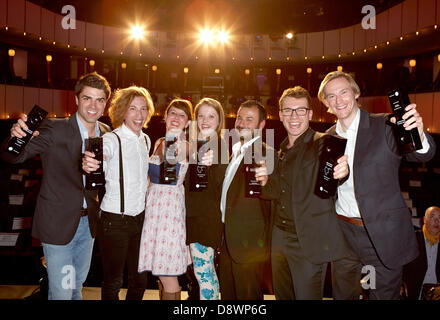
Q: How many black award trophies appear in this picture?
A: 7